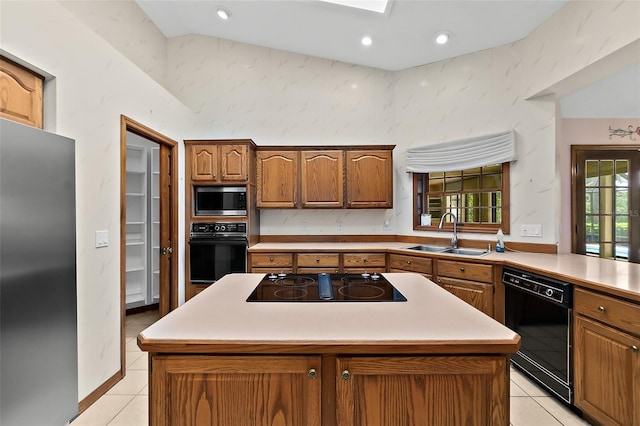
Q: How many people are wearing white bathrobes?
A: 0